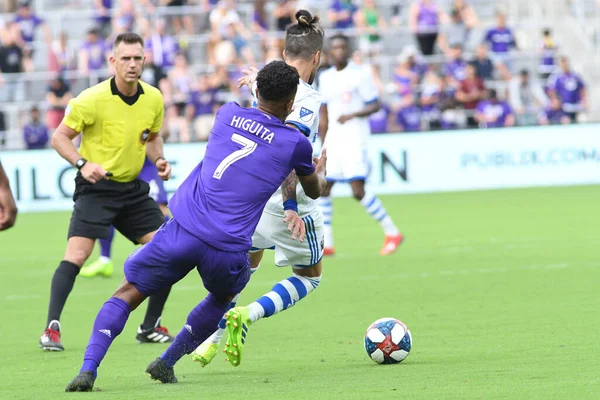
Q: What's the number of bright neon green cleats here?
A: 3